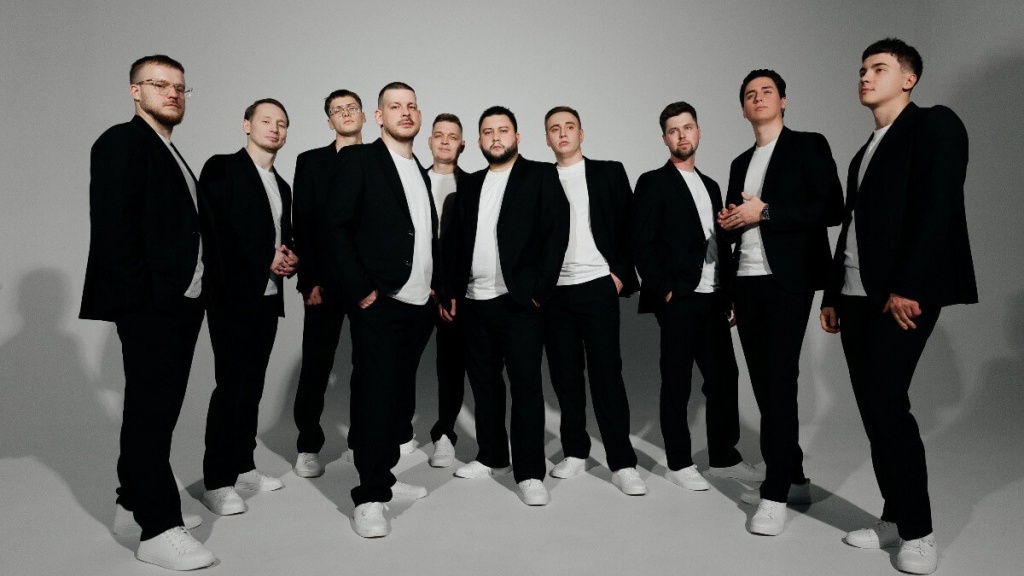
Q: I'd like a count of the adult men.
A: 10